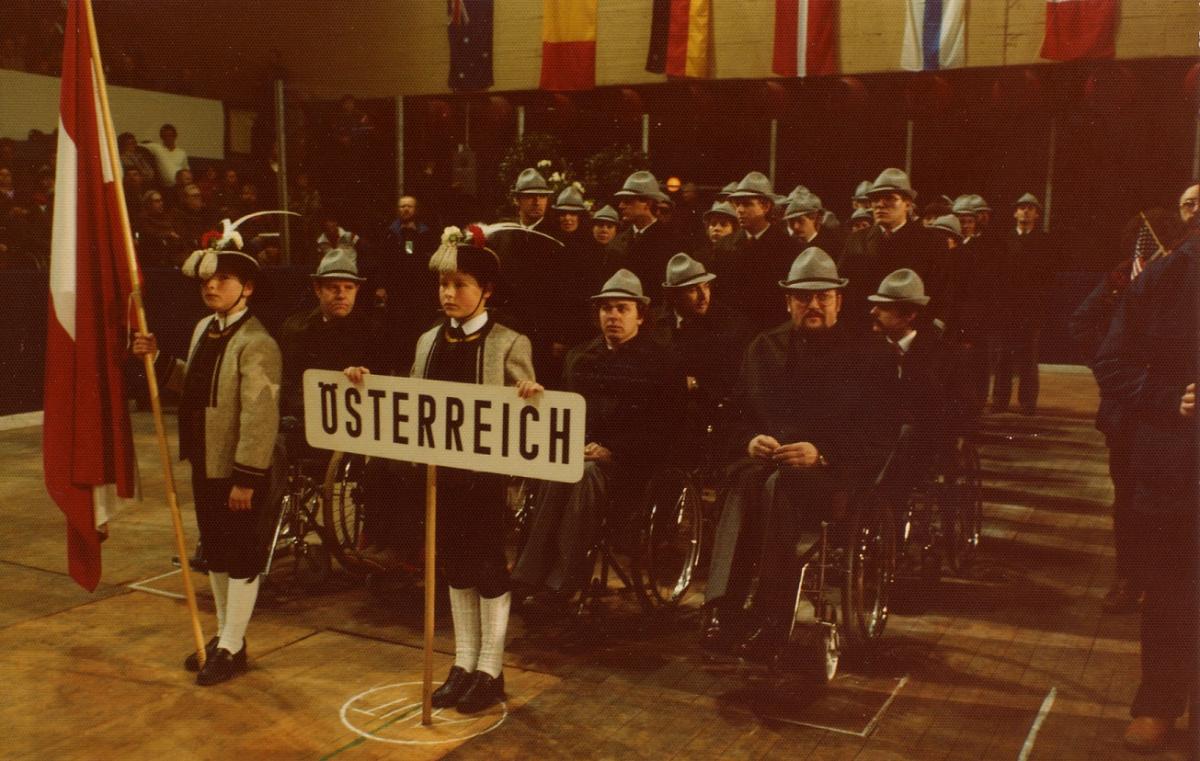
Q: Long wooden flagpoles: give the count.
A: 1